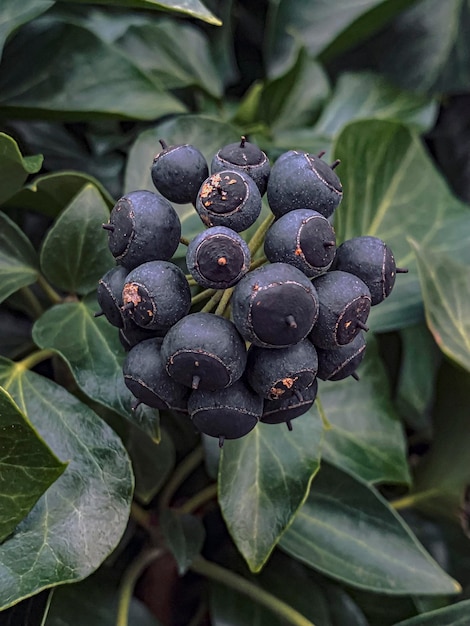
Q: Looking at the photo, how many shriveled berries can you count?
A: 0